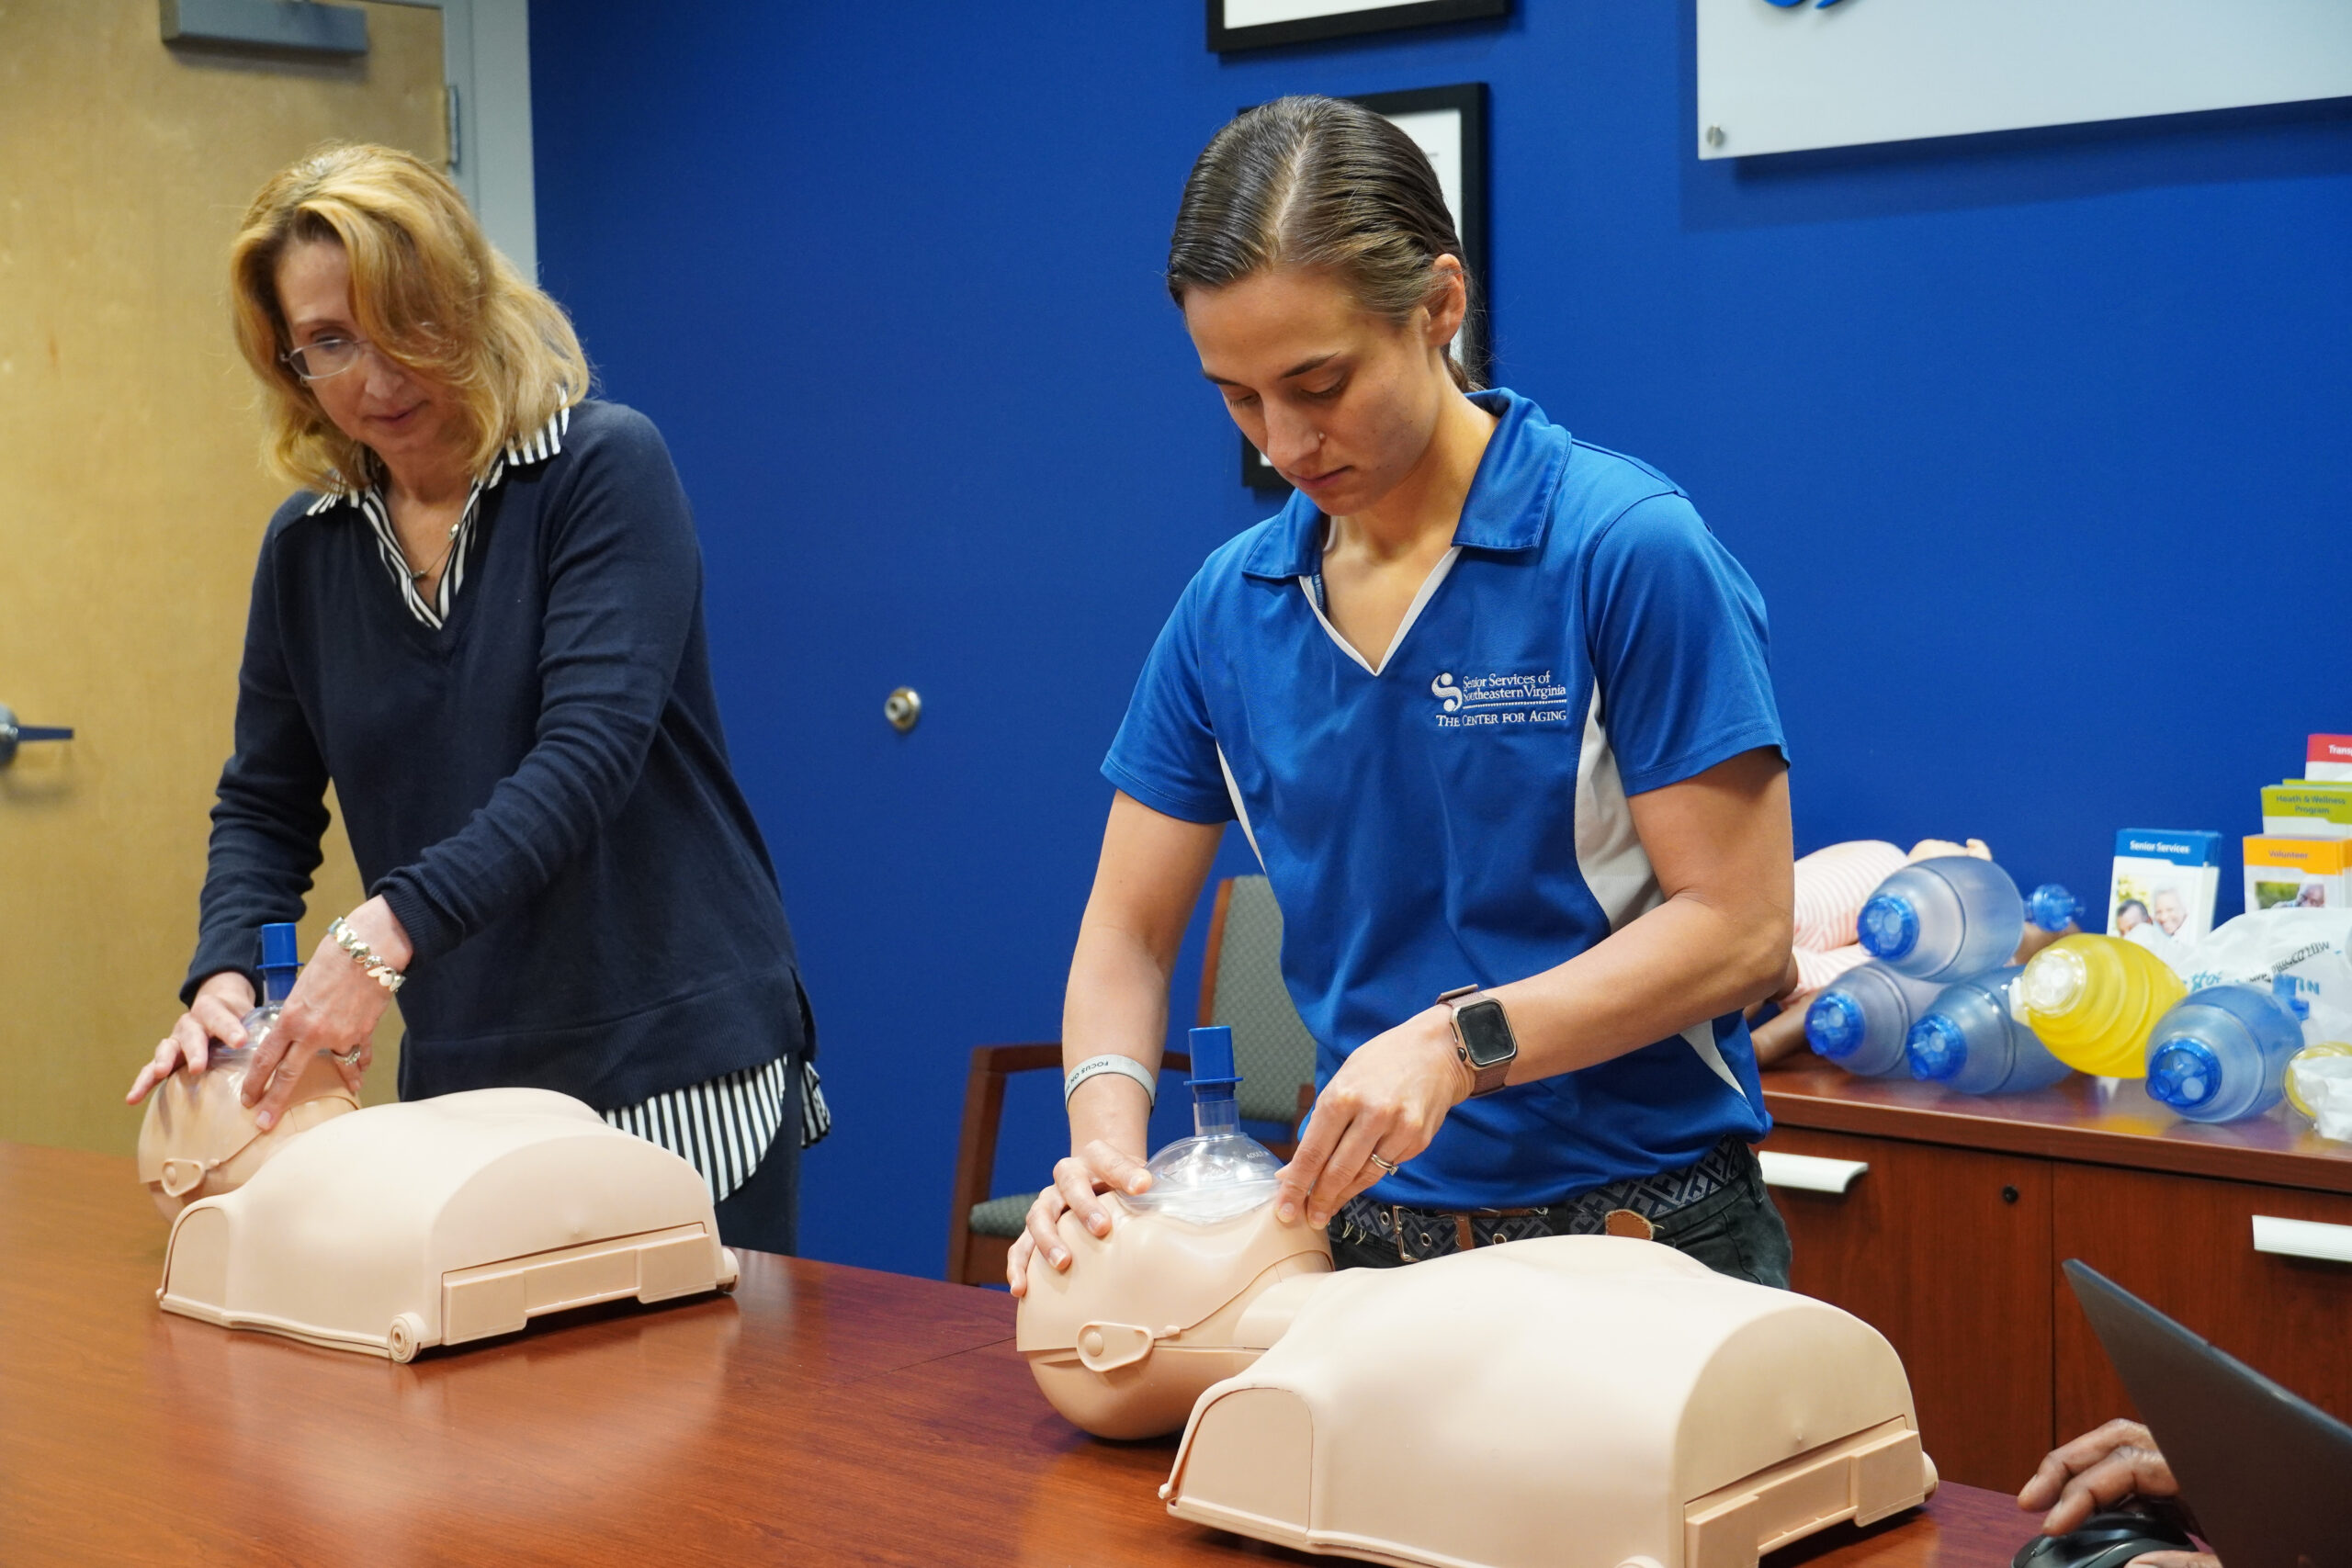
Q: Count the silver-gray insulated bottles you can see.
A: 0